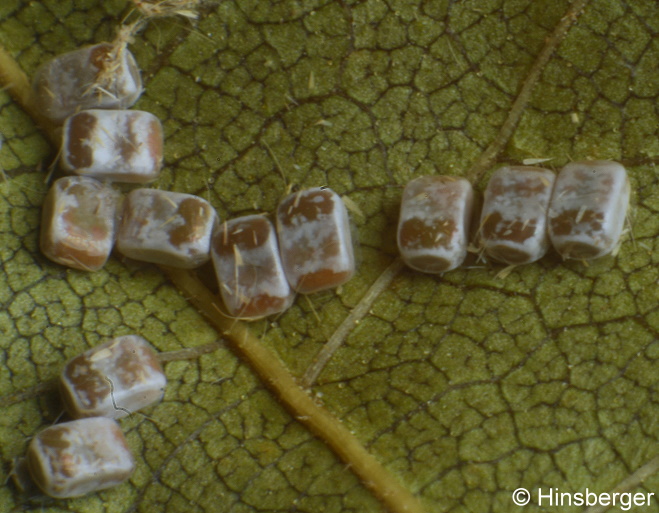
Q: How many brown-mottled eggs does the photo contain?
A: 11